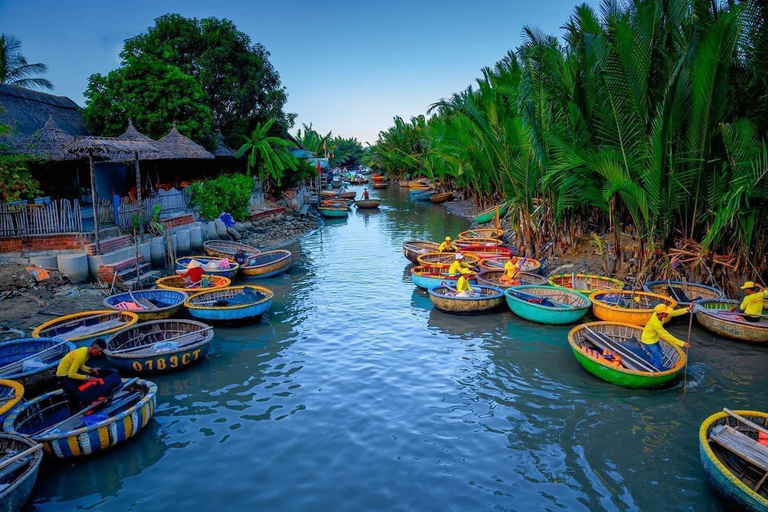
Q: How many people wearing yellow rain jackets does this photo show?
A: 7